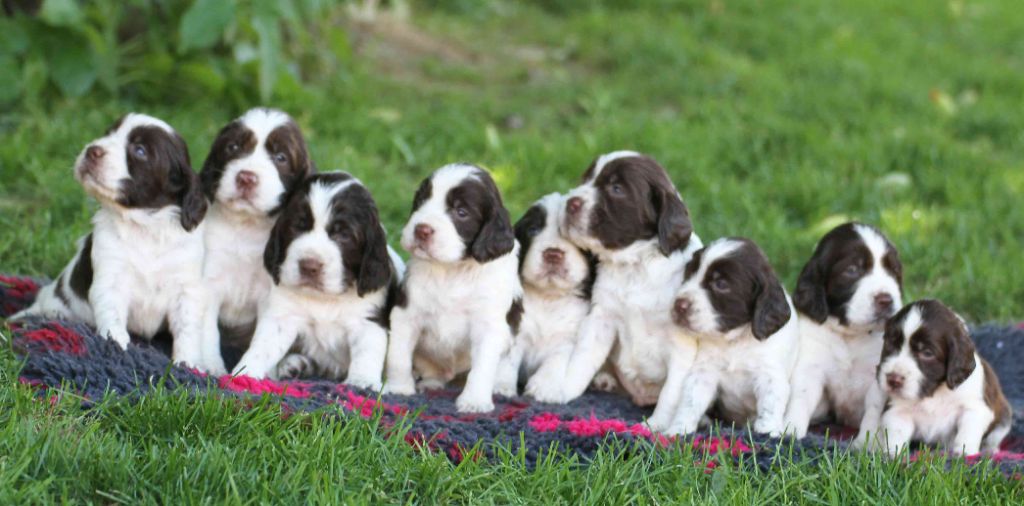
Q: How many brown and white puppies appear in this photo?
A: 9